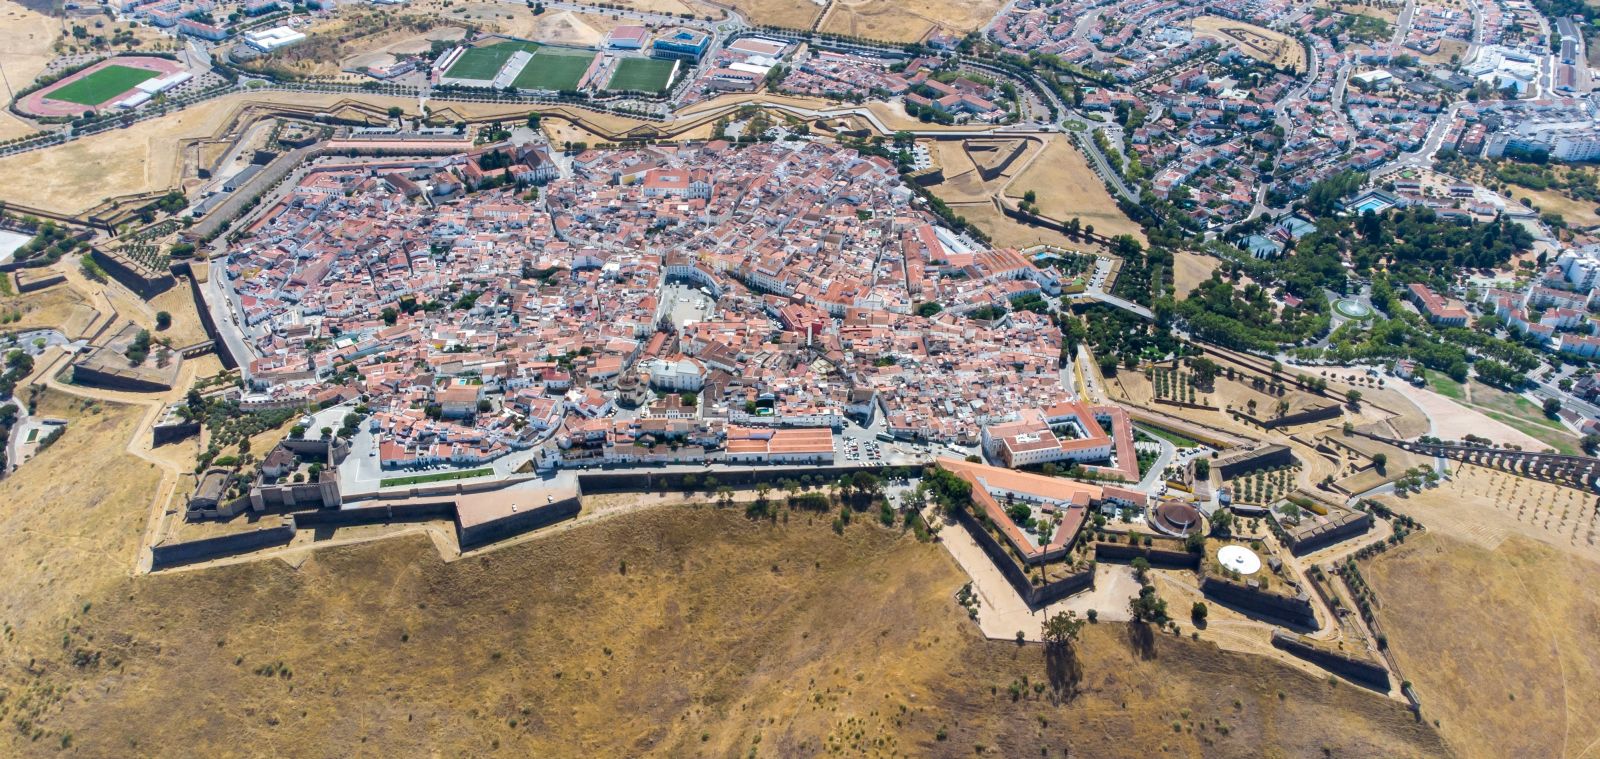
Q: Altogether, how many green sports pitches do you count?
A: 4